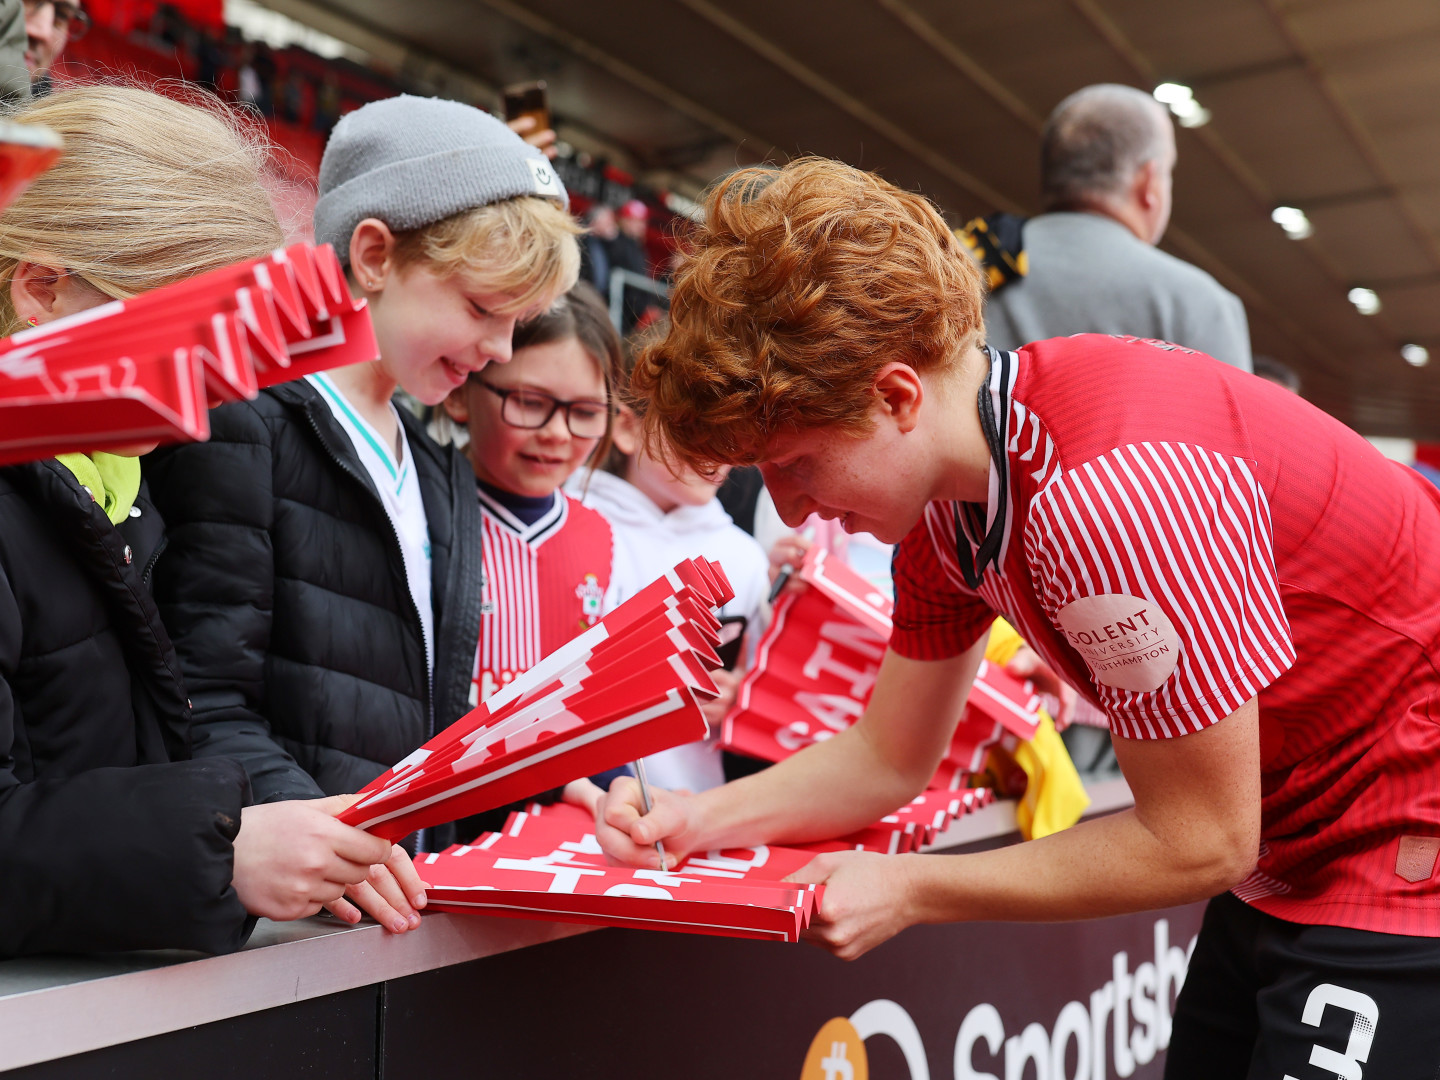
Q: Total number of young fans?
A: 4